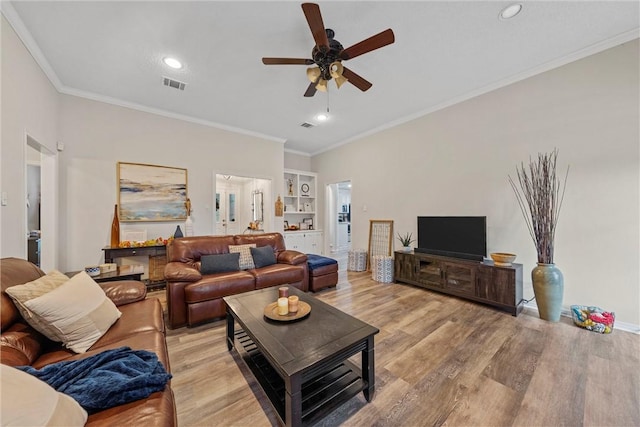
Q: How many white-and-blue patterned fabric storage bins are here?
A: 2